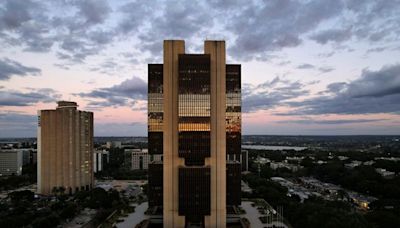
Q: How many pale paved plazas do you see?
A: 2